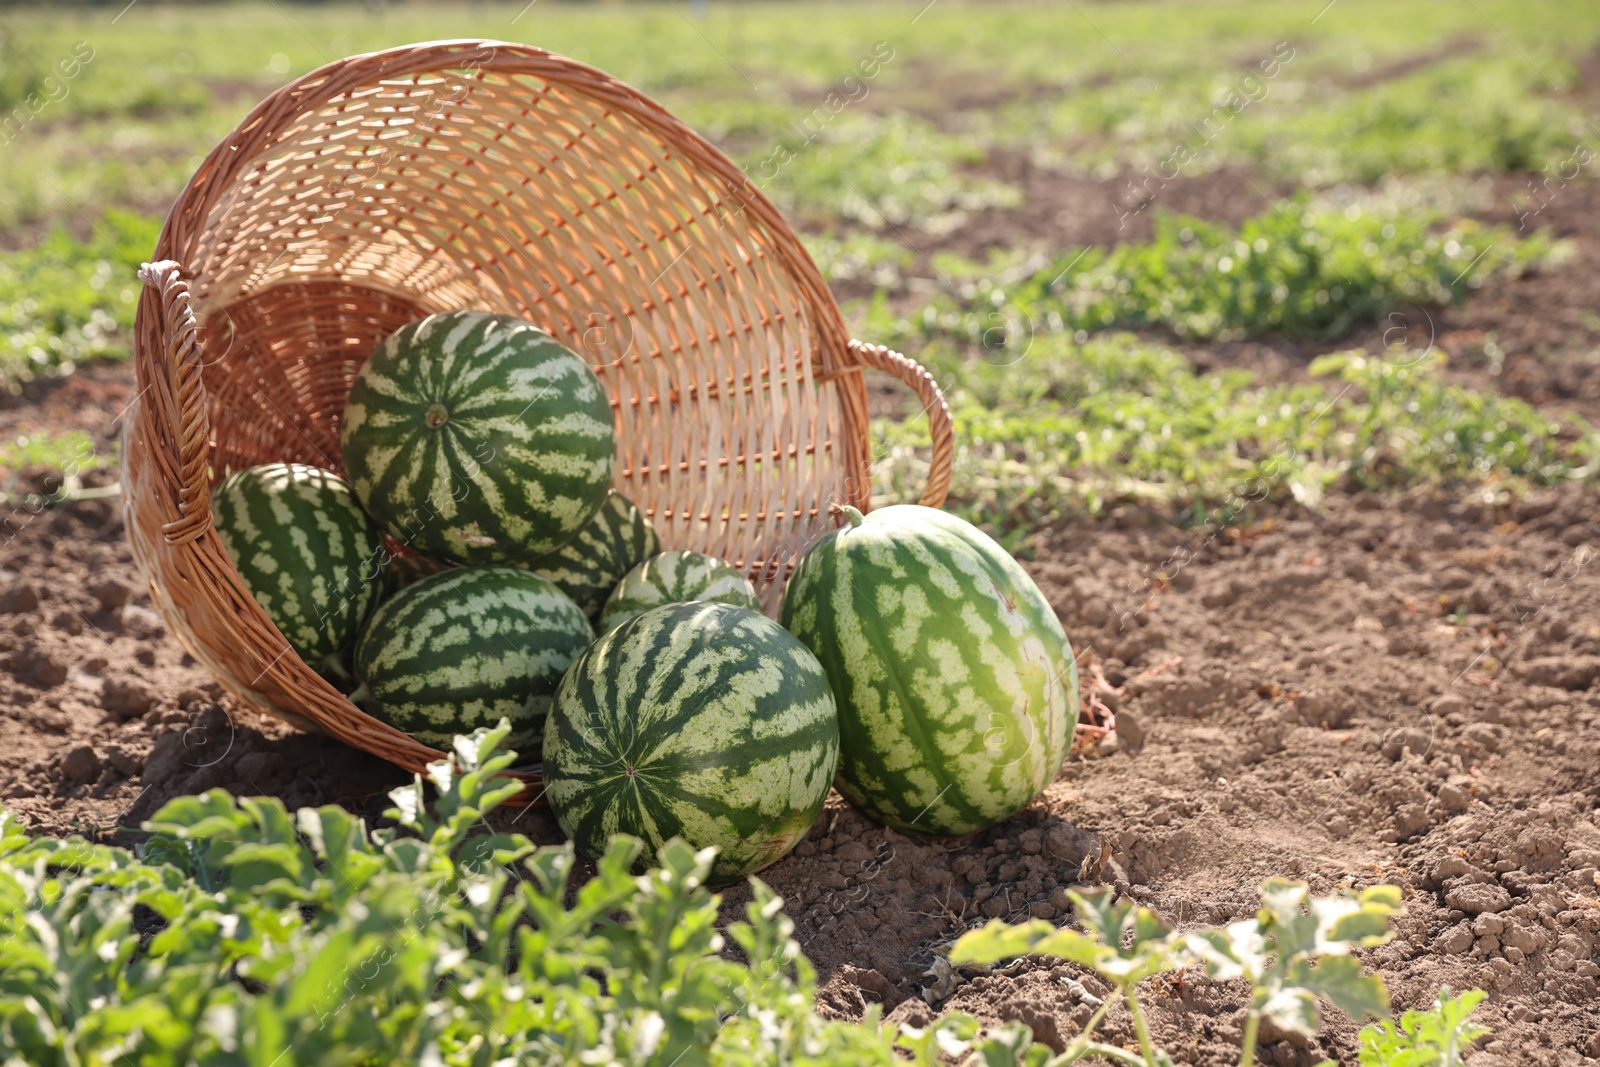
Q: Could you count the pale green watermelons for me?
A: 2